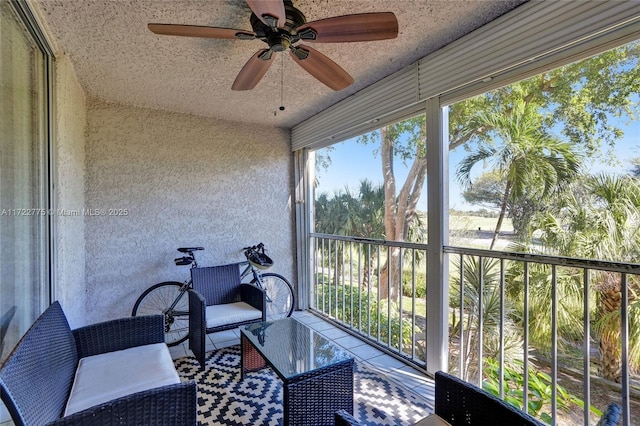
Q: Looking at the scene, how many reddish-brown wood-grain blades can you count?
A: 5